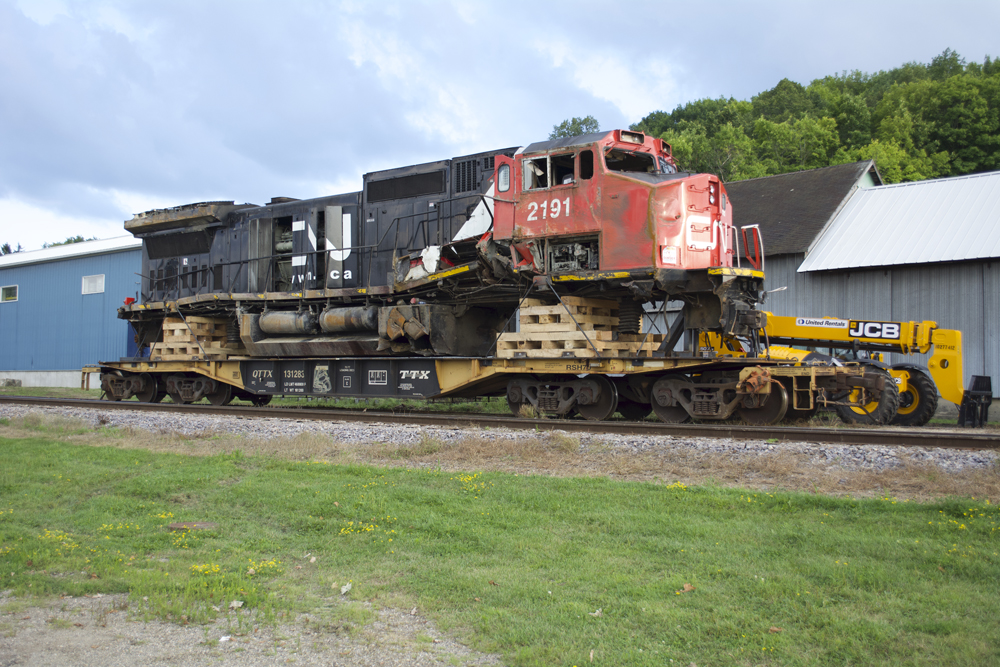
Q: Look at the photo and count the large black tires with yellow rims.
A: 2